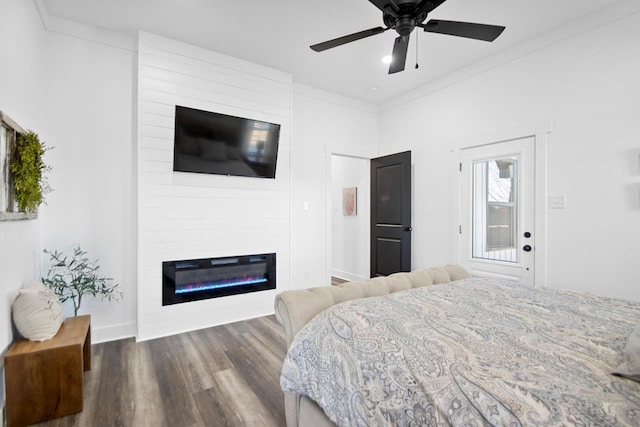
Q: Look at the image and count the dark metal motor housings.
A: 1